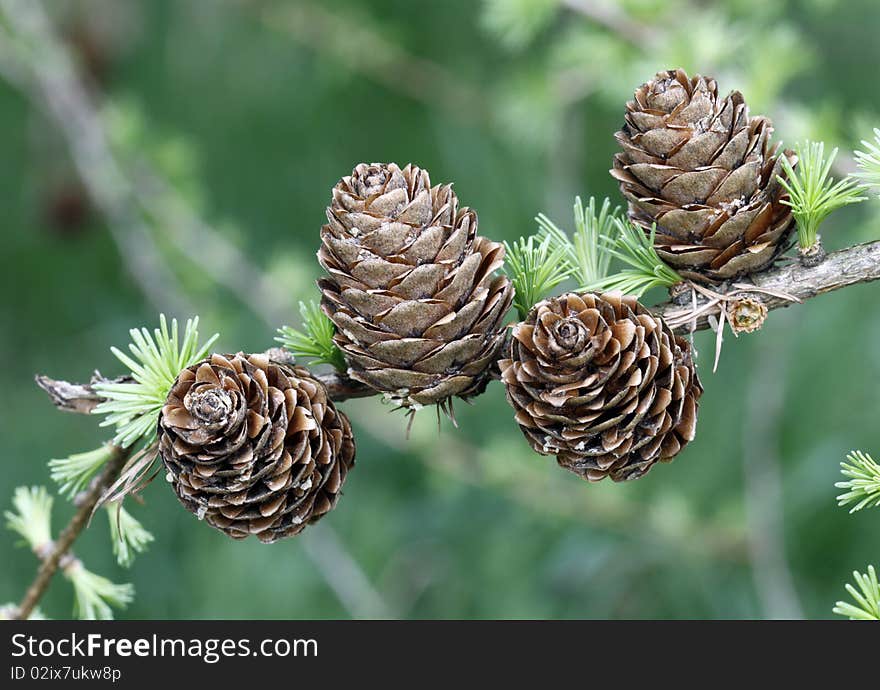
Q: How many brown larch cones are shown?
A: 4